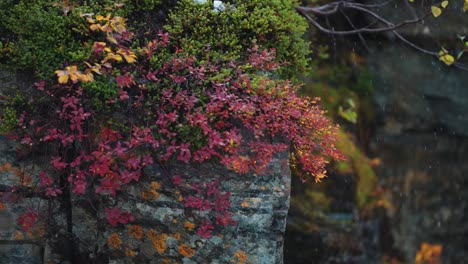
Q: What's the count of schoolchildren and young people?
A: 0